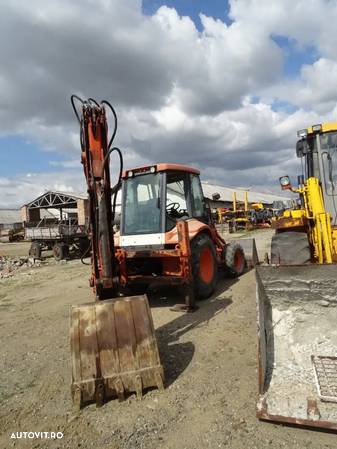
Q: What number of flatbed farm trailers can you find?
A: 1